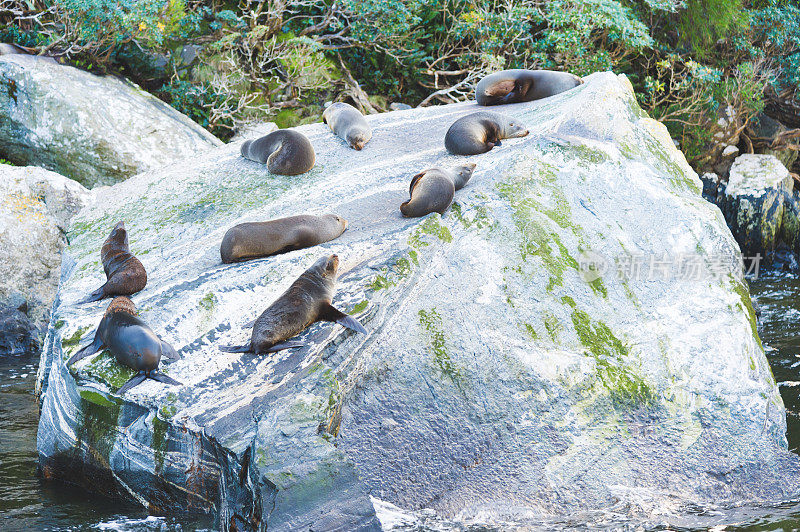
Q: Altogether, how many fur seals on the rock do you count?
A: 9